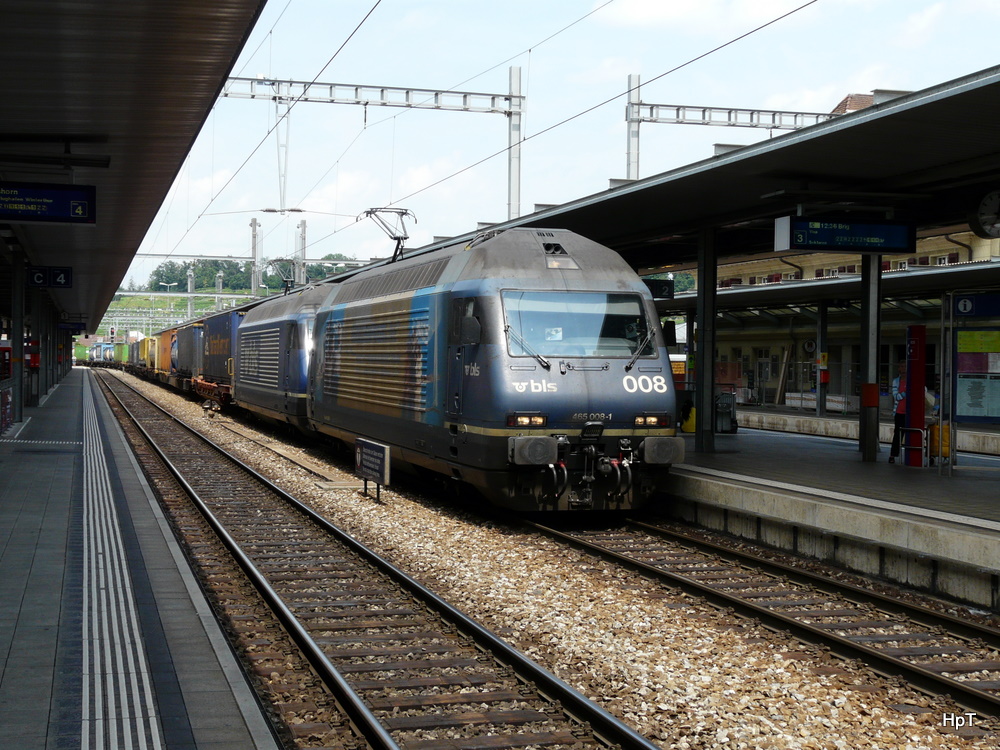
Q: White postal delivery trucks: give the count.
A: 0